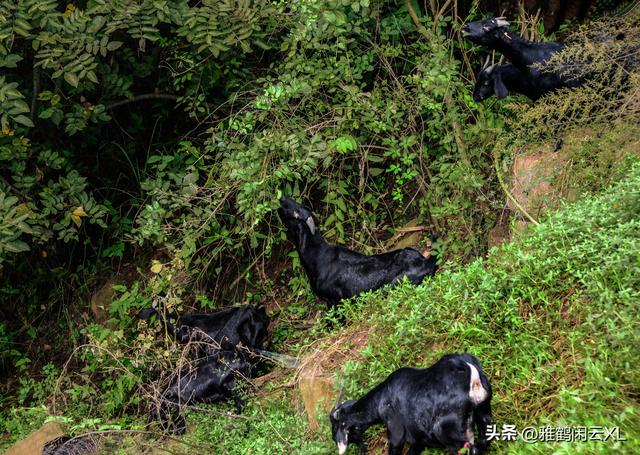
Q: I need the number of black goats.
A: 6